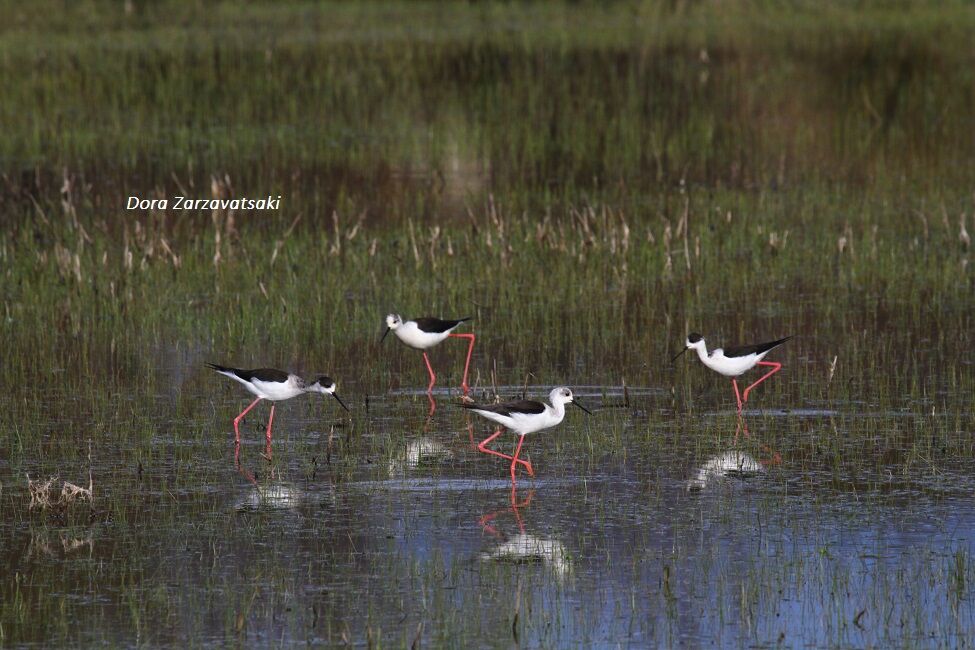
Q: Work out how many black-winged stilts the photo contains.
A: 4